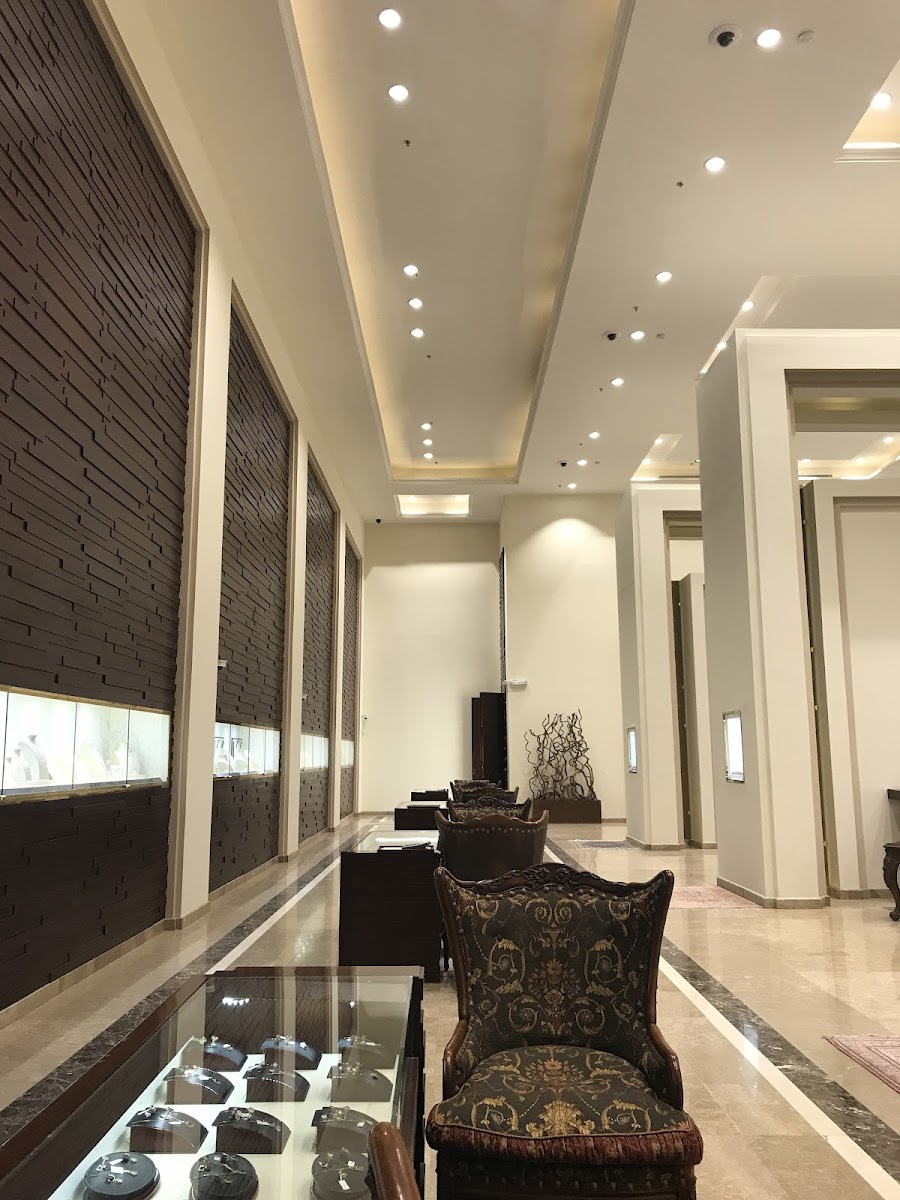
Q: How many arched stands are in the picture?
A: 9